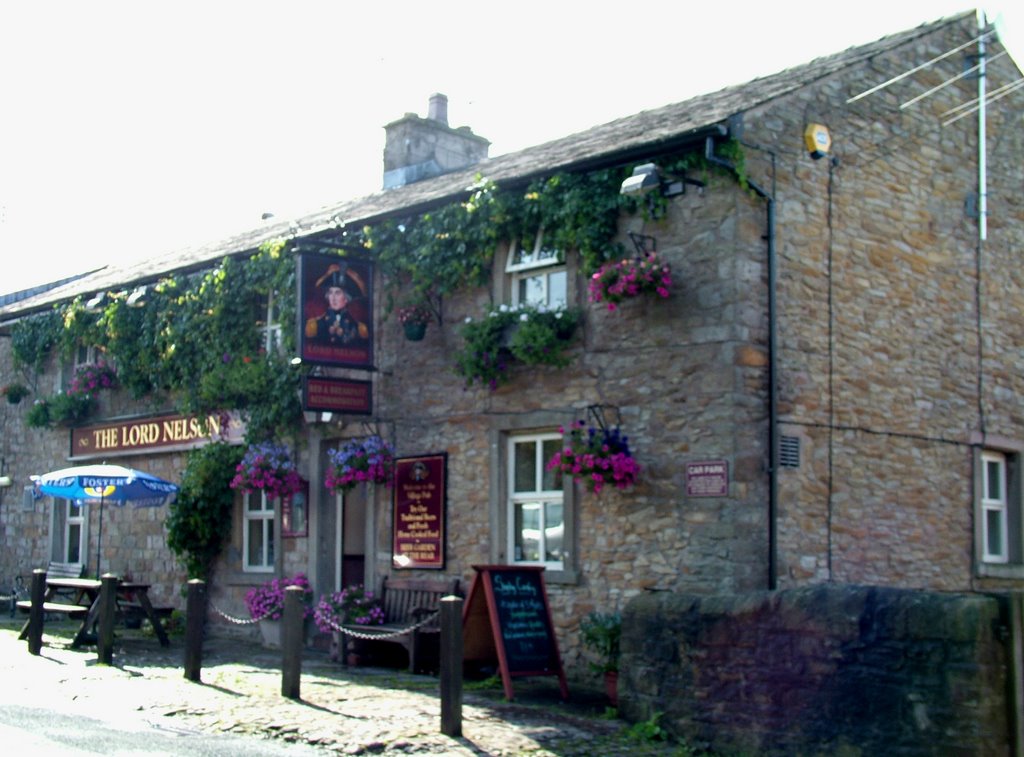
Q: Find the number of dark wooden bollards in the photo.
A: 5